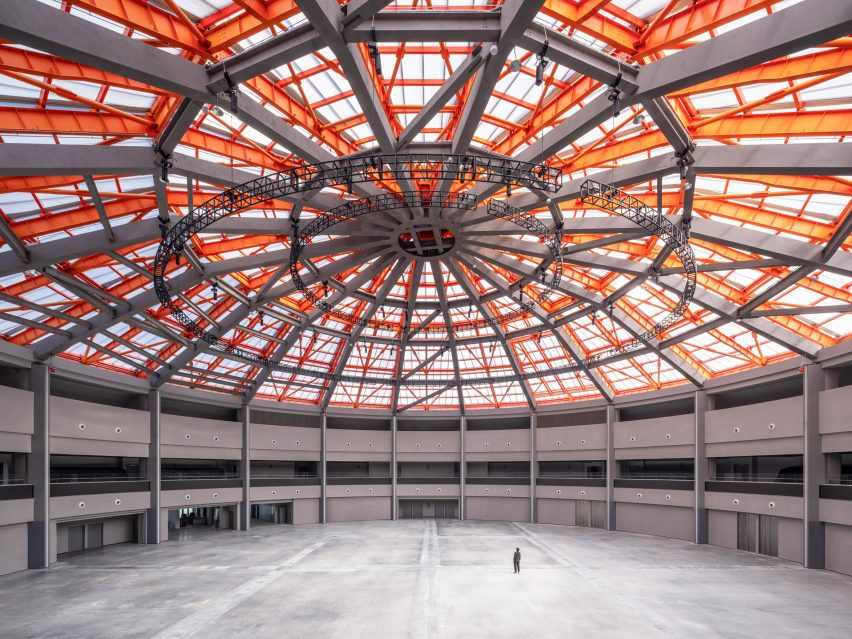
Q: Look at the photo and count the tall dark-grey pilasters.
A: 10